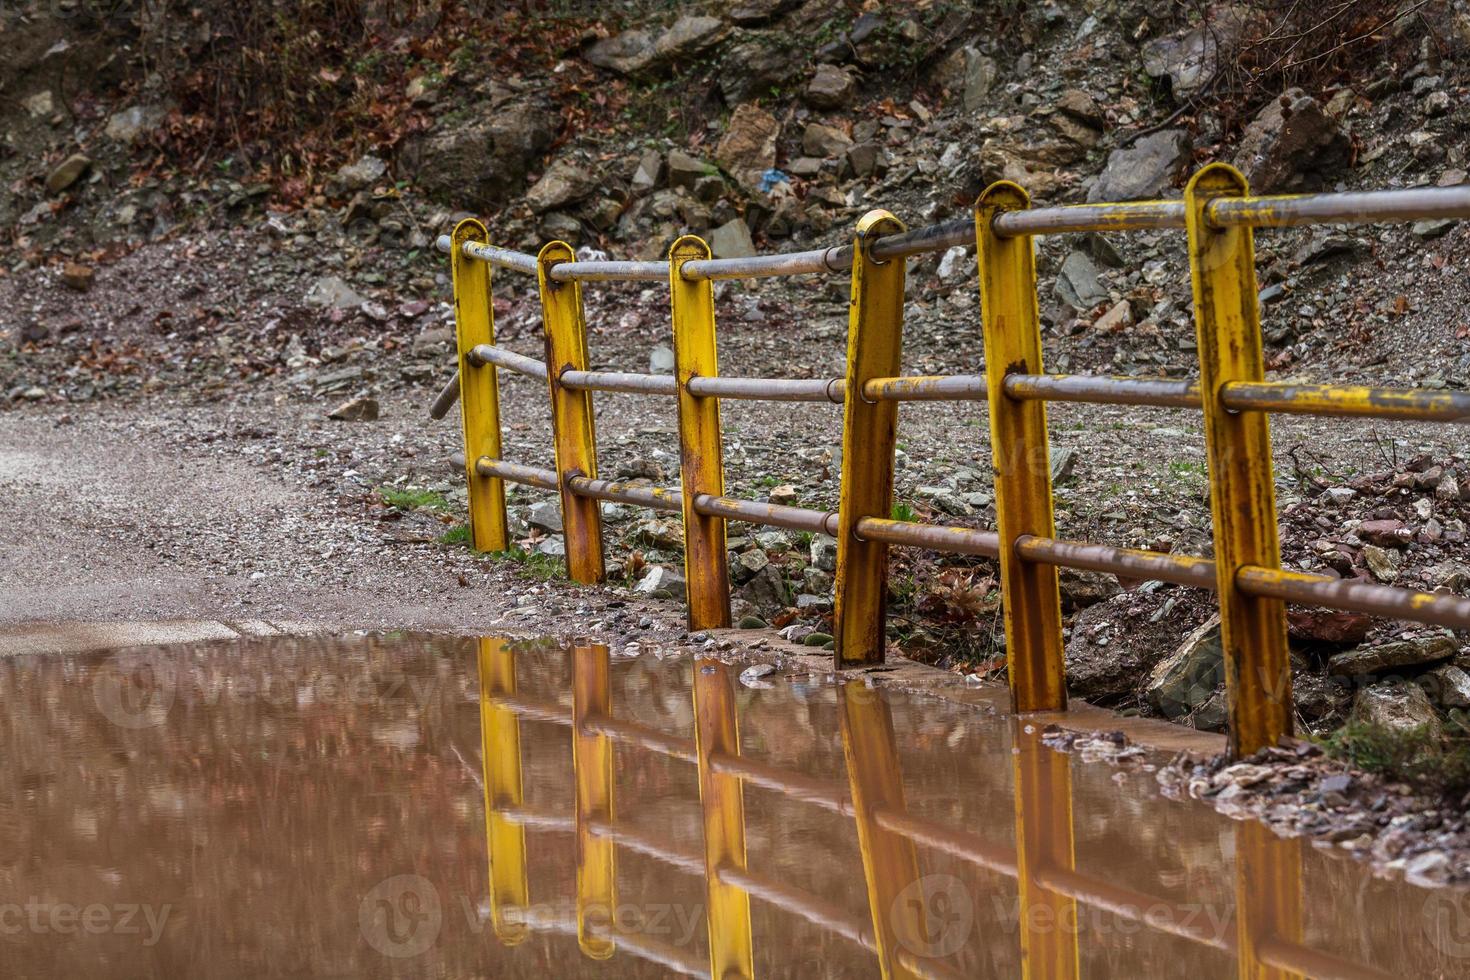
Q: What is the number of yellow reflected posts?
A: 6